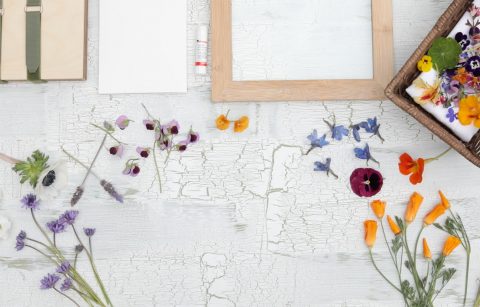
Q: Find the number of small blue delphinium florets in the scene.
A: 6